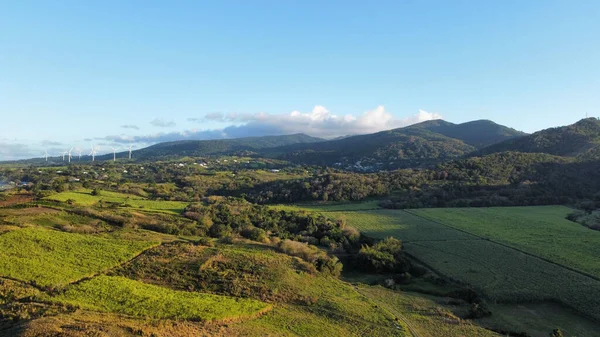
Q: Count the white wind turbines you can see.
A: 7